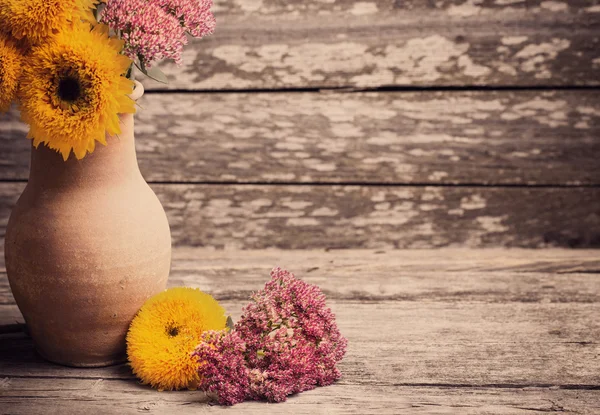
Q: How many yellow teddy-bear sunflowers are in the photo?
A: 4